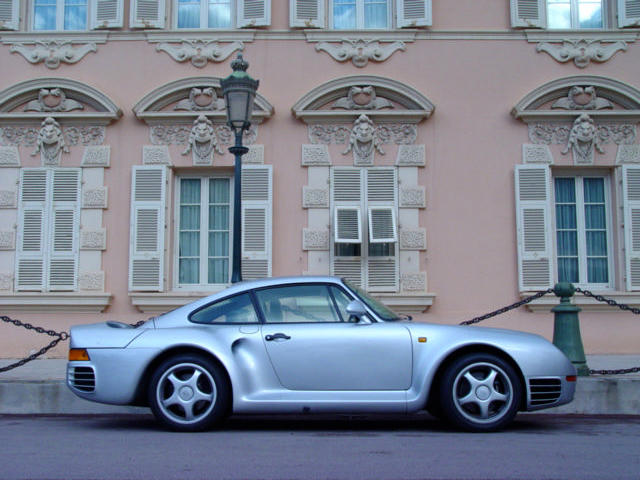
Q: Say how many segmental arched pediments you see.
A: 4